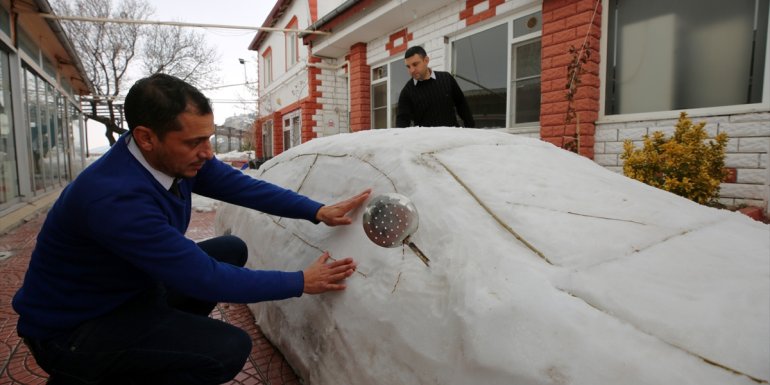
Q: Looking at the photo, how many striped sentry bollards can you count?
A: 0